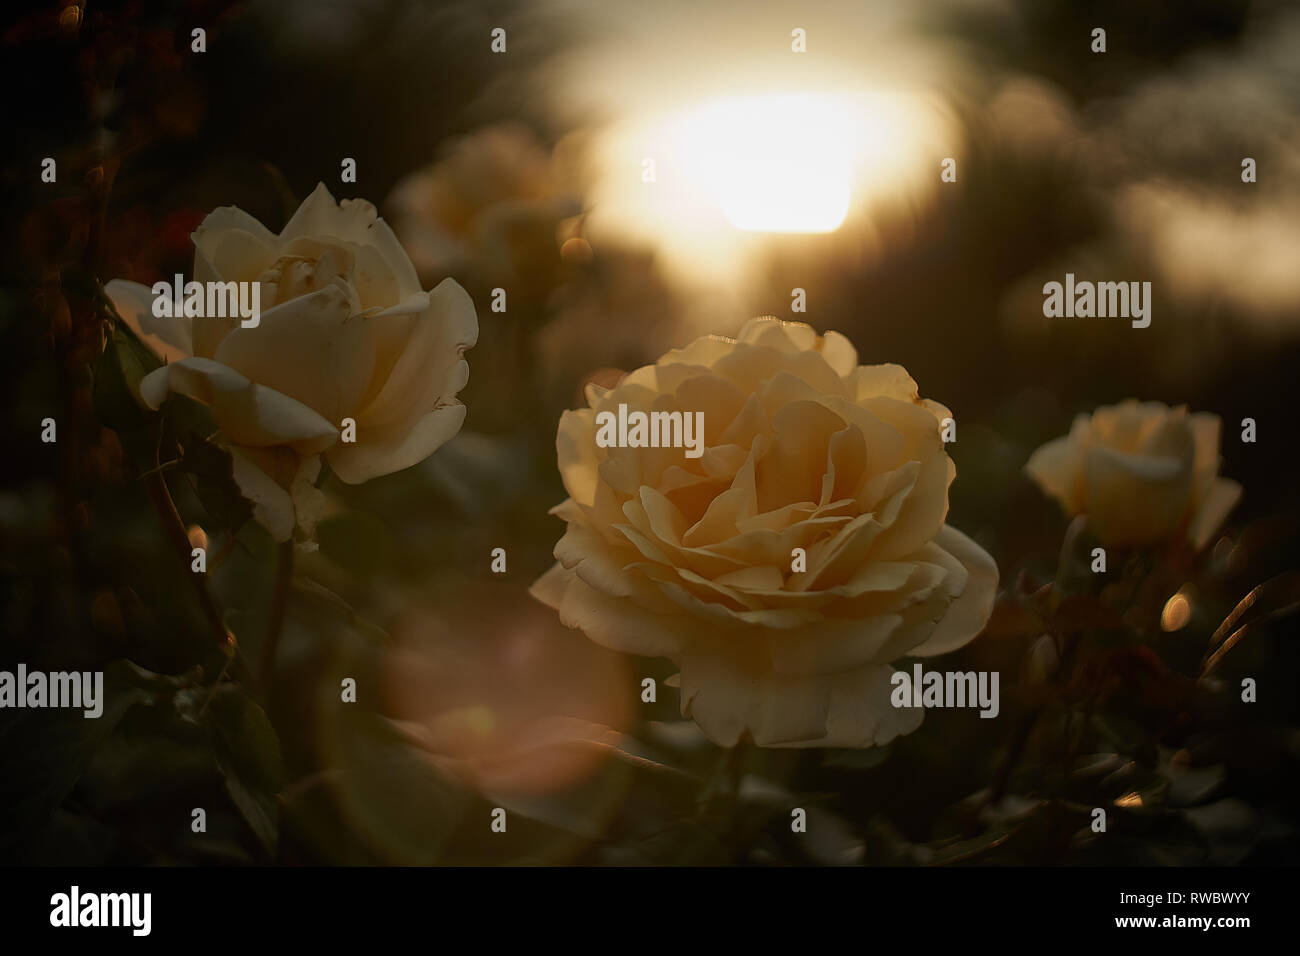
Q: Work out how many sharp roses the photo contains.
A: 2